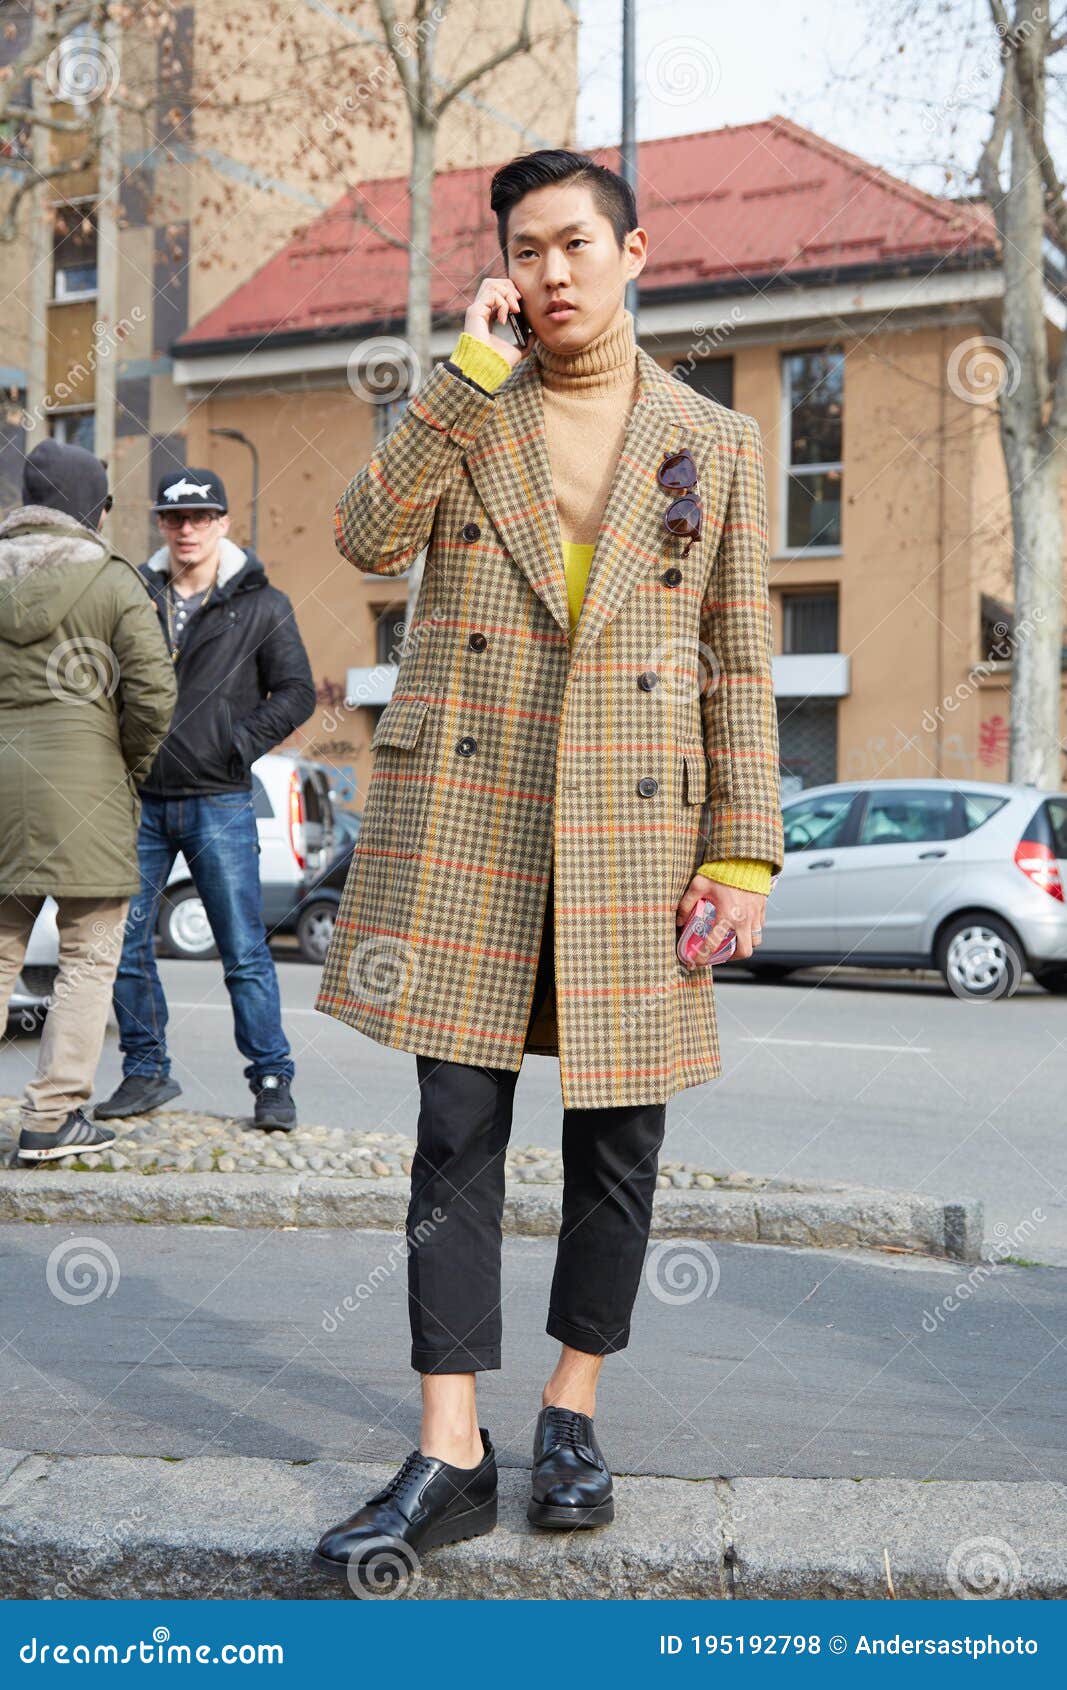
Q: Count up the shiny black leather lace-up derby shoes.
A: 2